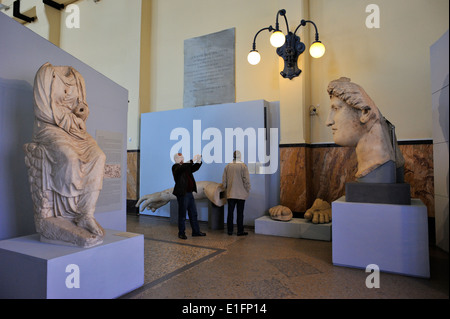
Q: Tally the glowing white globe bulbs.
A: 3